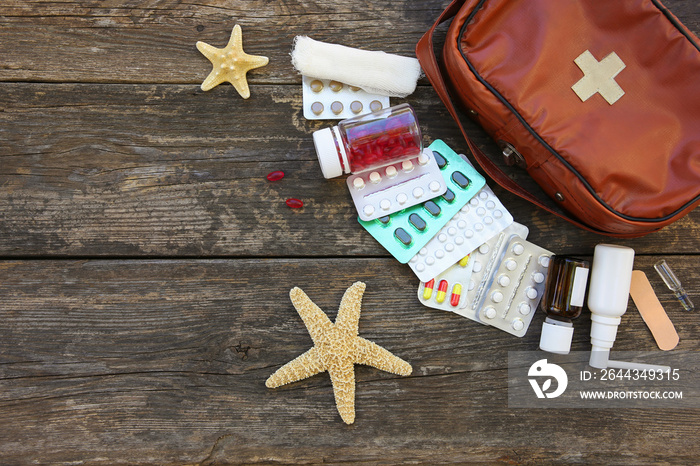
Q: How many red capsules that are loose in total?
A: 2